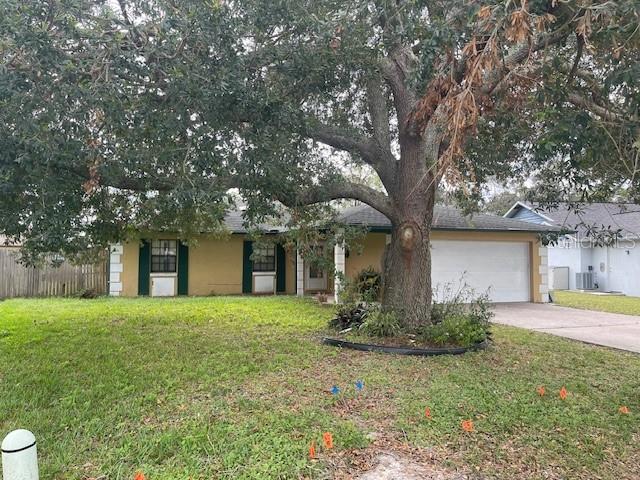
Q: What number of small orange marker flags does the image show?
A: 8